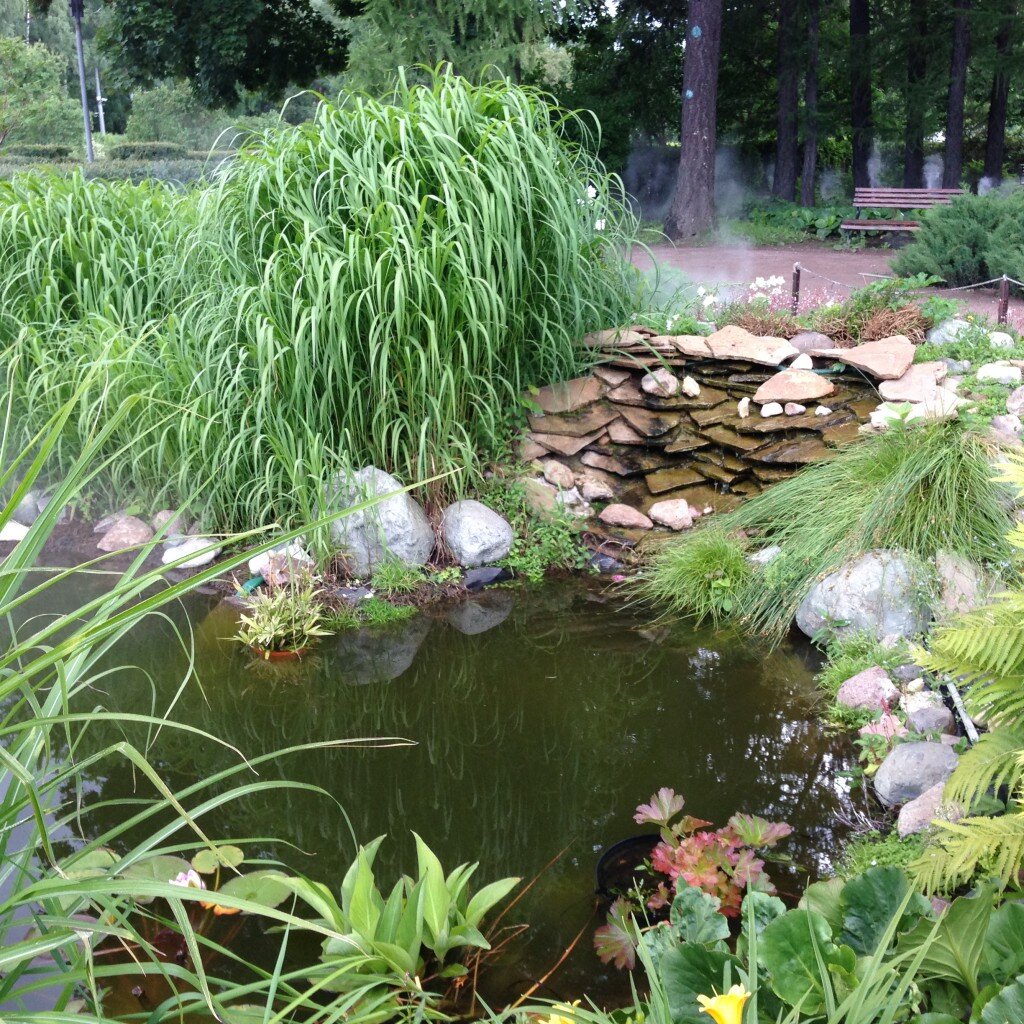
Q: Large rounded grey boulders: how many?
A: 4